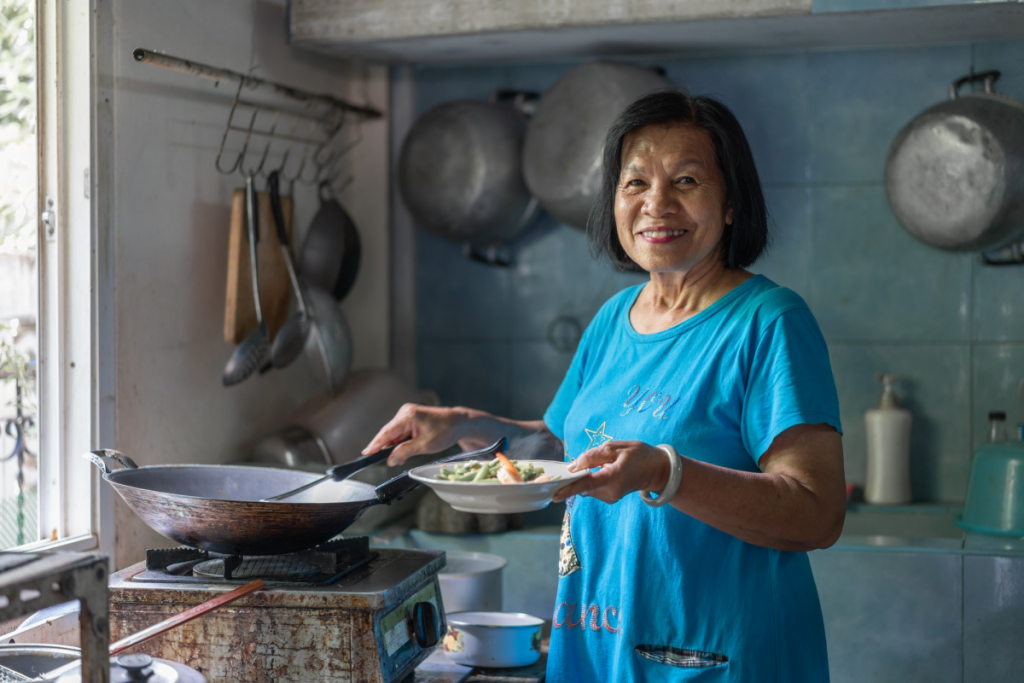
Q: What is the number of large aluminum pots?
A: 3